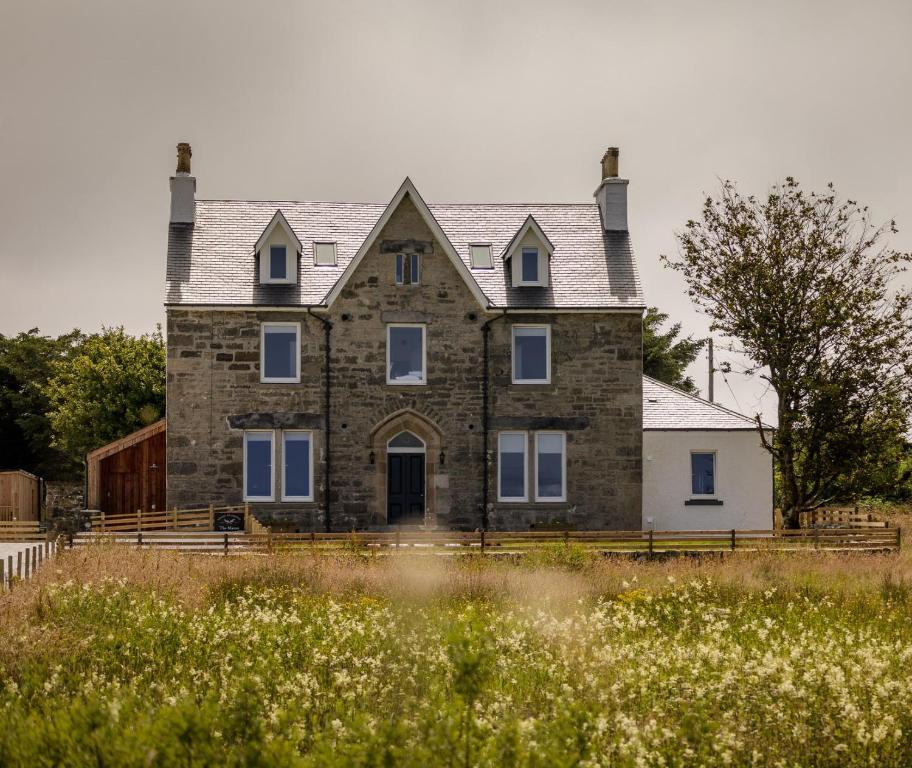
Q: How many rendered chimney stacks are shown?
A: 2